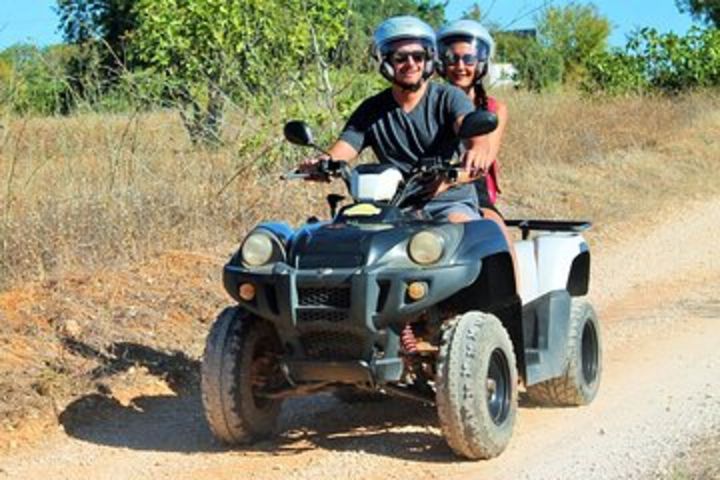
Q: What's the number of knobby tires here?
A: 3